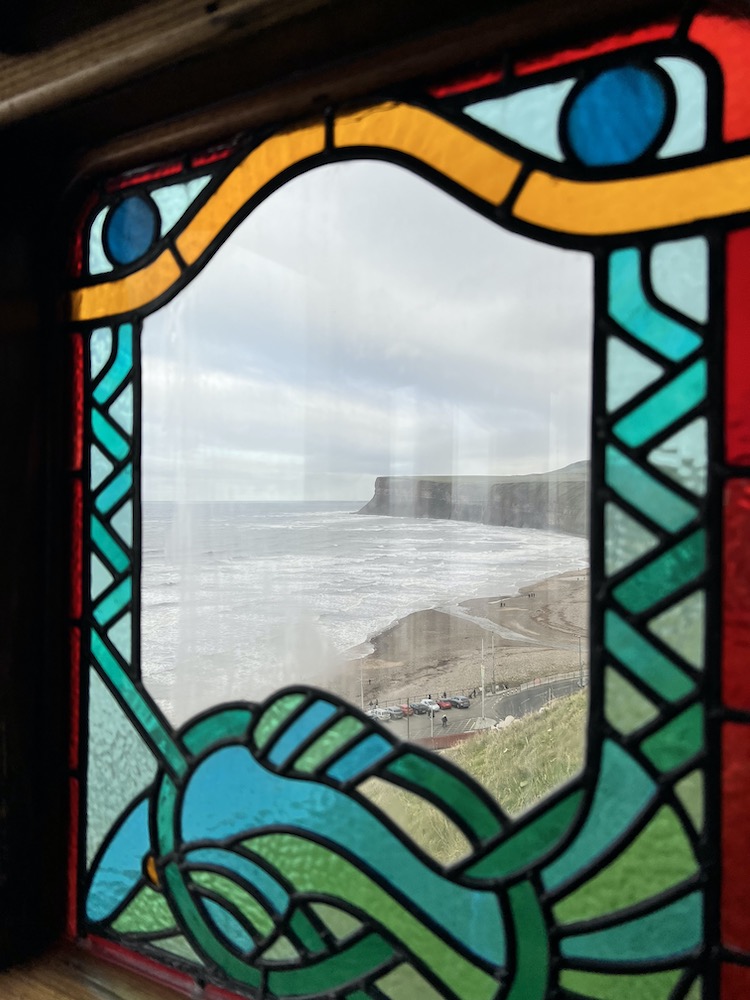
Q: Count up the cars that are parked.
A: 8